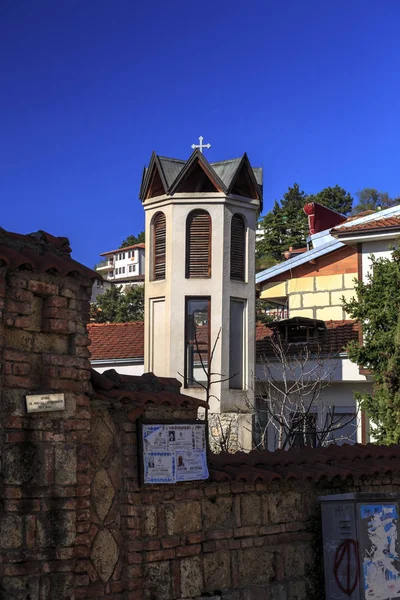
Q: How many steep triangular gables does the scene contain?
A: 3